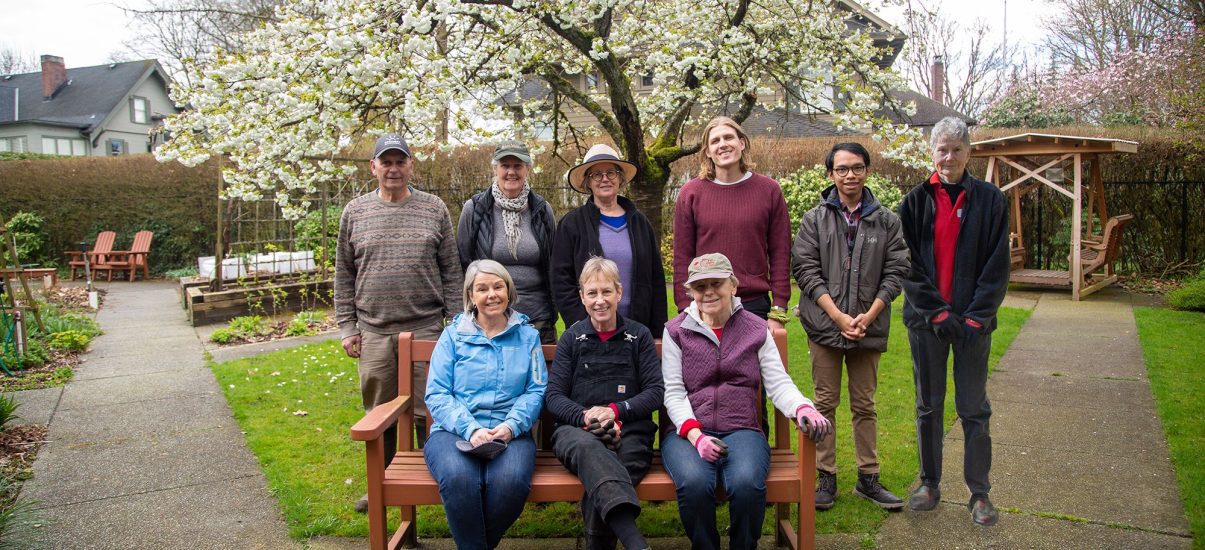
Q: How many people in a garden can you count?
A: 9